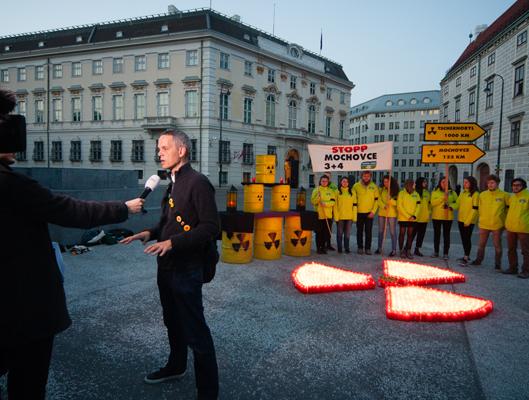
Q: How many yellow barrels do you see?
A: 6